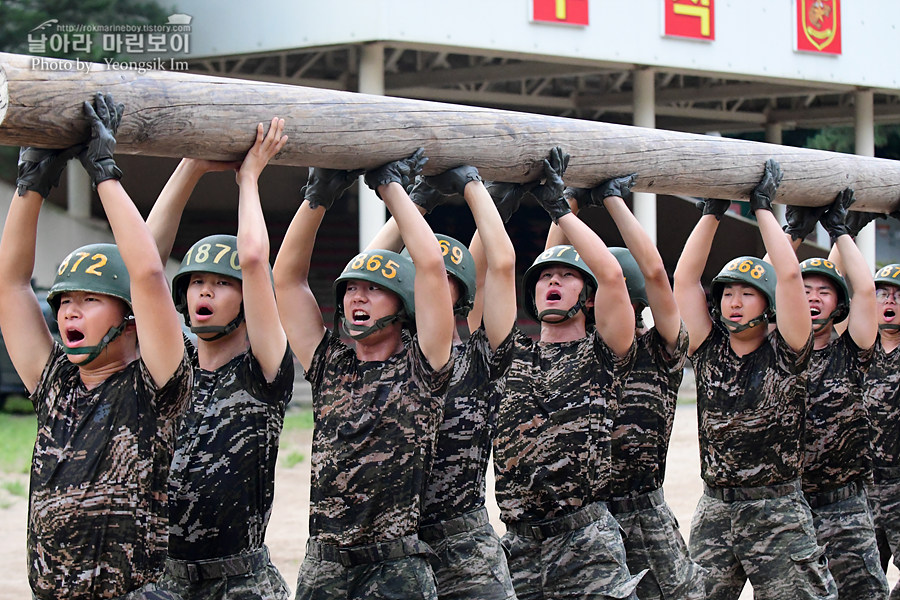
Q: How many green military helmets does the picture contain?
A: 9